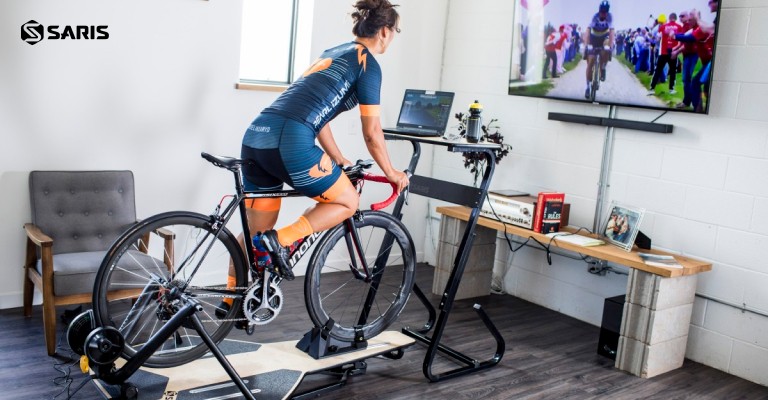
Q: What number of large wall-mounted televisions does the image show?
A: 1